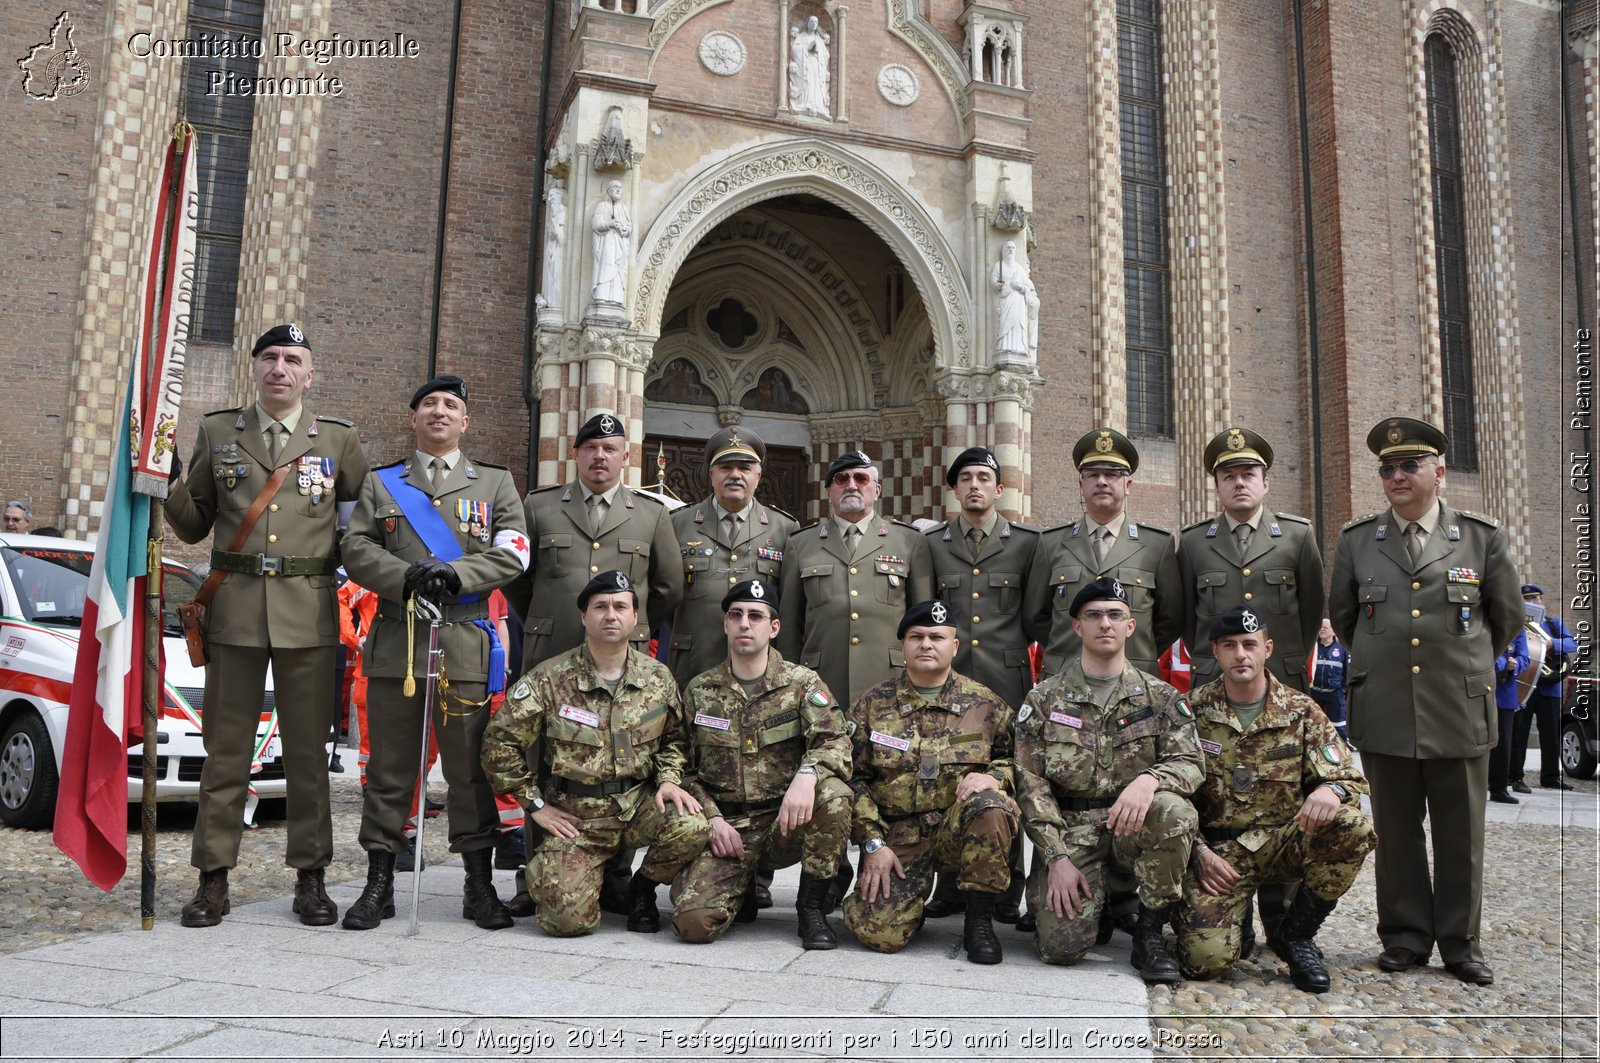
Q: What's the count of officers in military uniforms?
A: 14